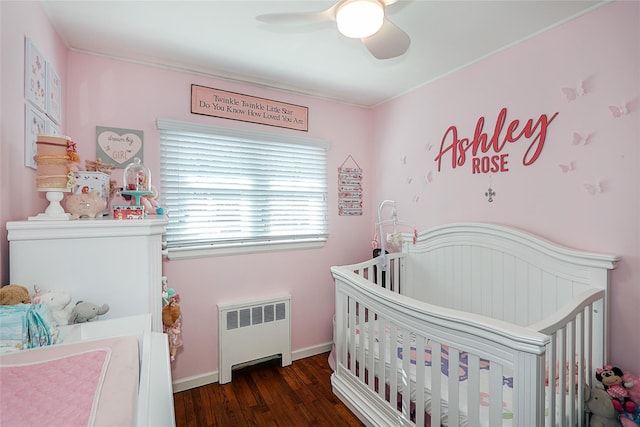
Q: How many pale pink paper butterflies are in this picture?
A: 10